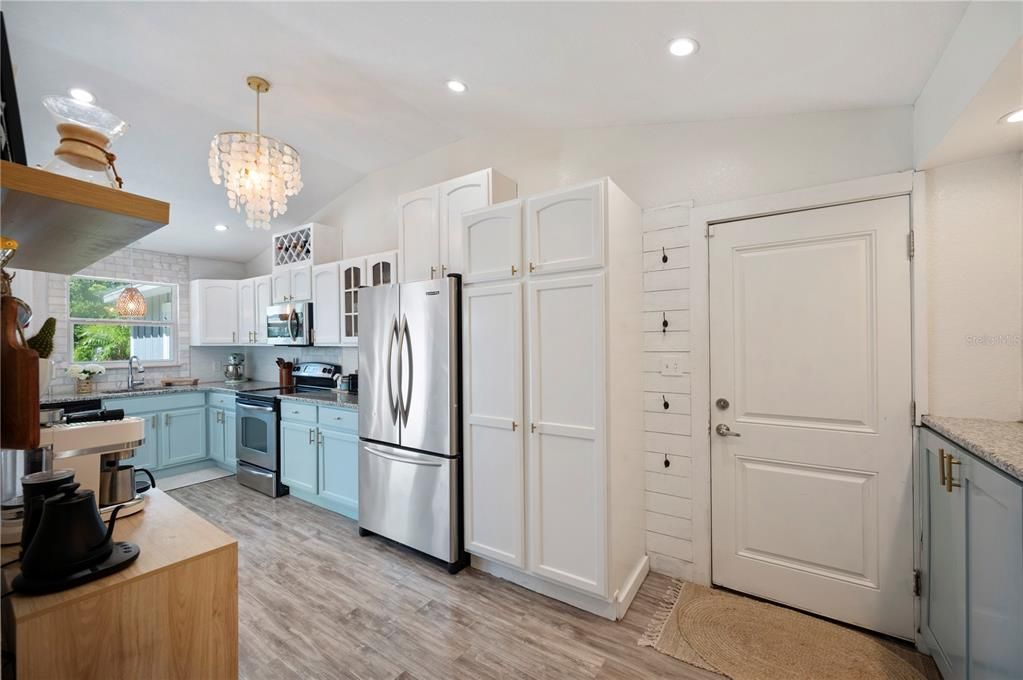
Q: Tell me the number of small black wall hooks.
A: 4